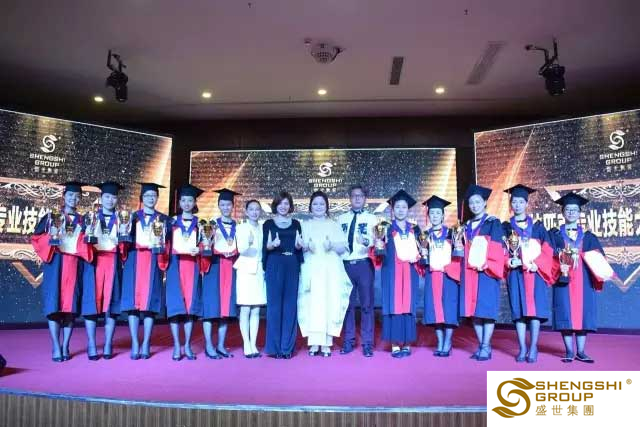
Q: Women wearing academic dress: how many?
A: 10